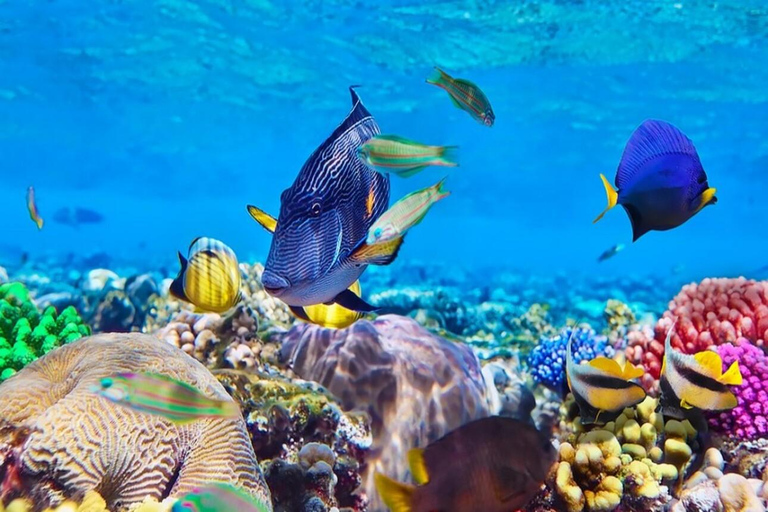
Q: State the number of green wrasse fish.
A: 5